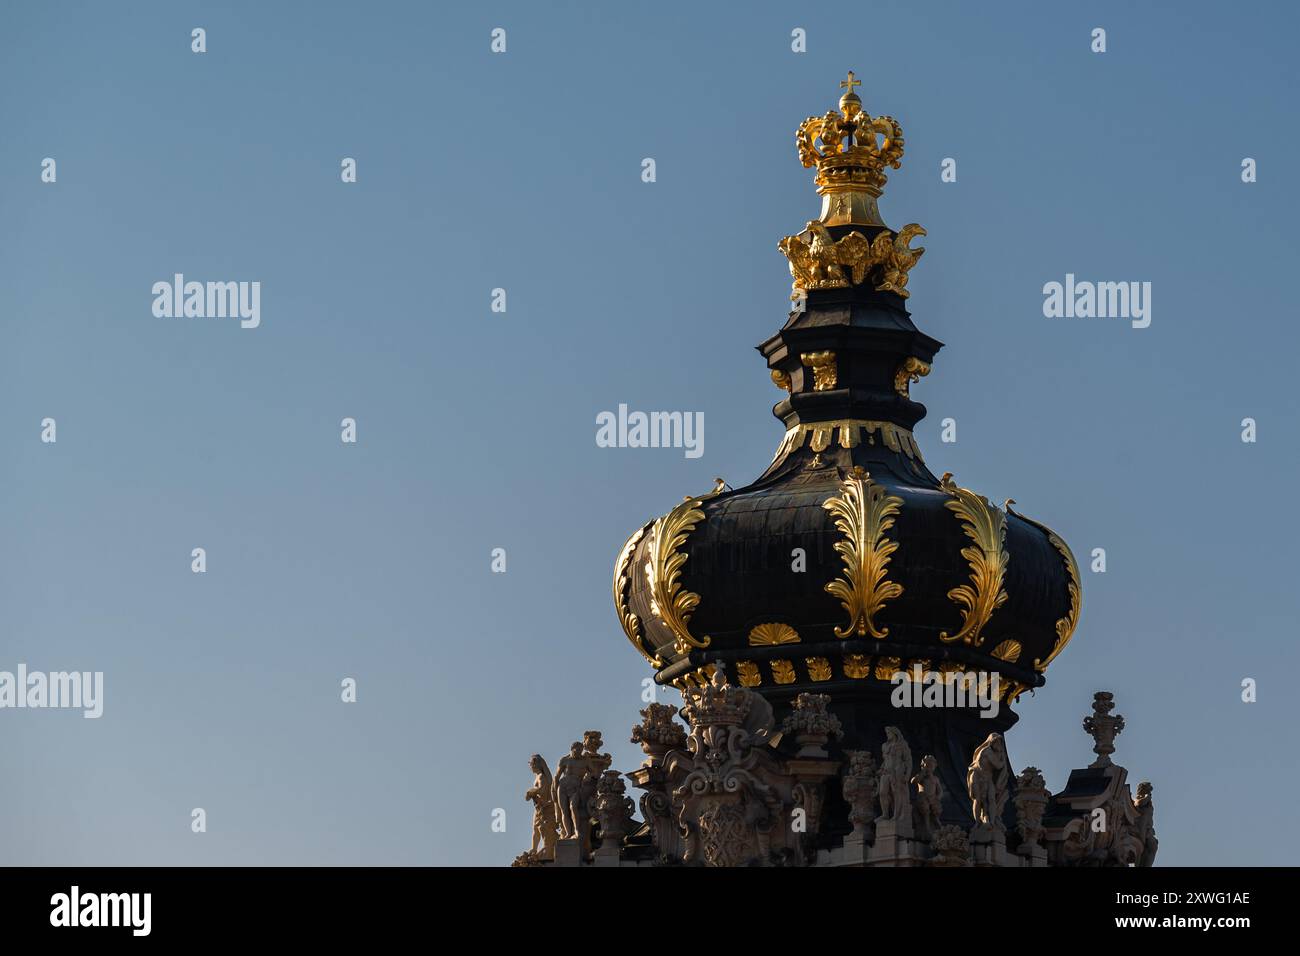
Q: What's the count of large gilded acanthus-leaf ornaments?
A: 5